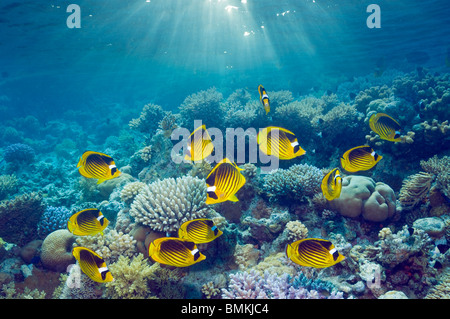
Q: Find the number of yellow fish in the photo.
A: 13